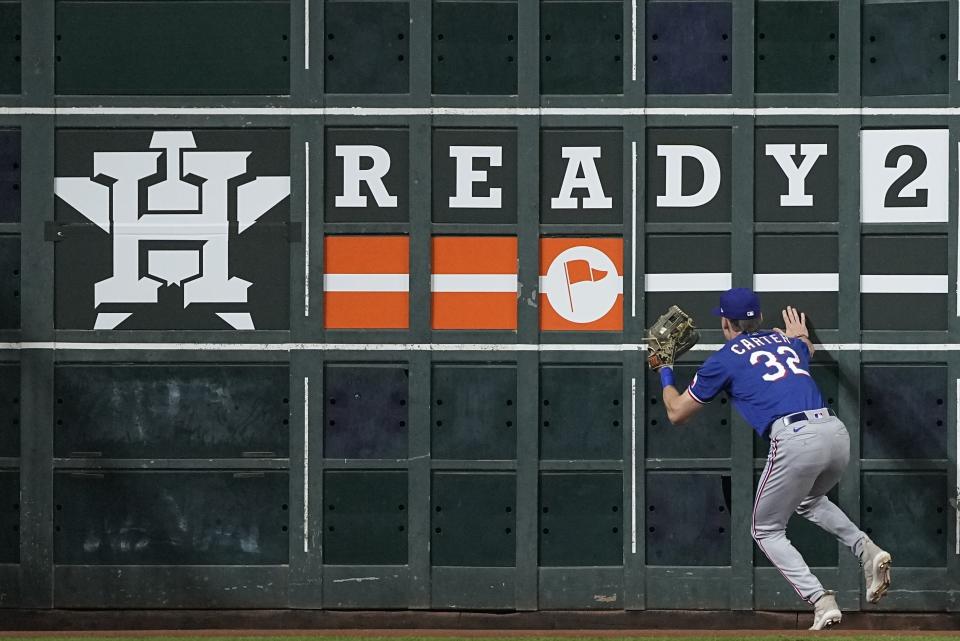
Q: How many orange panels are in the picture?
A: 3